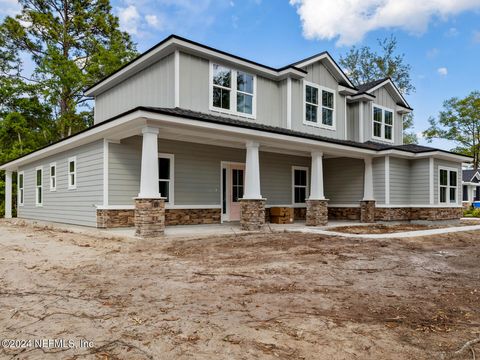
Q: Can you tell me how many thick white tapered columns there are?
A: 4